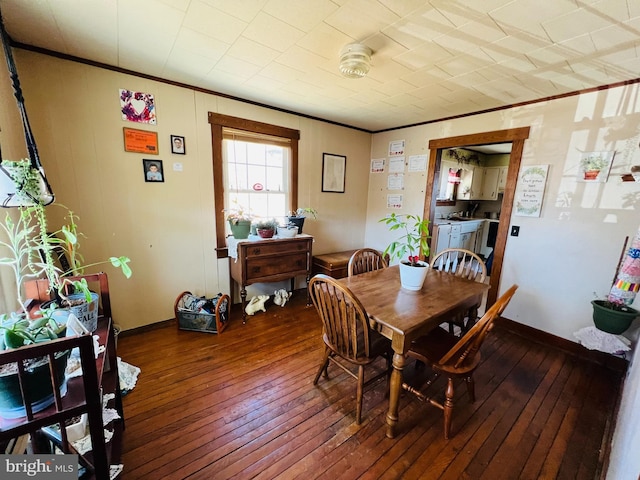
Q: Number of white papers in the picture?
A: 6